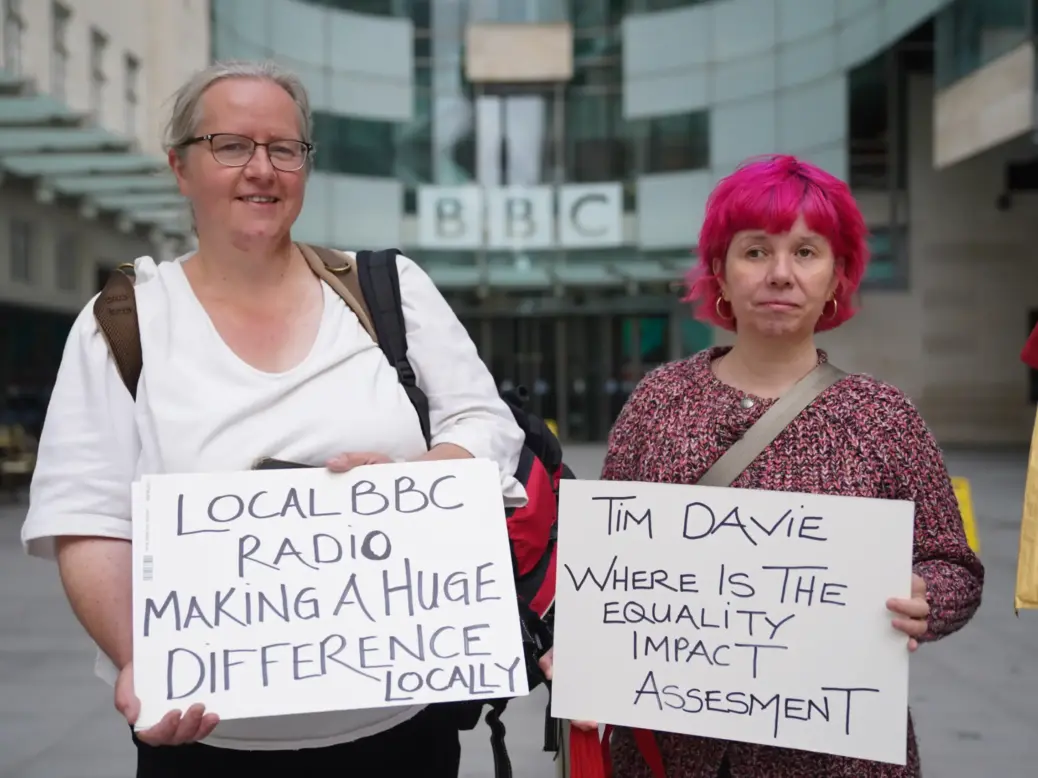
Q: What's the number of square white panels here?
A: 3